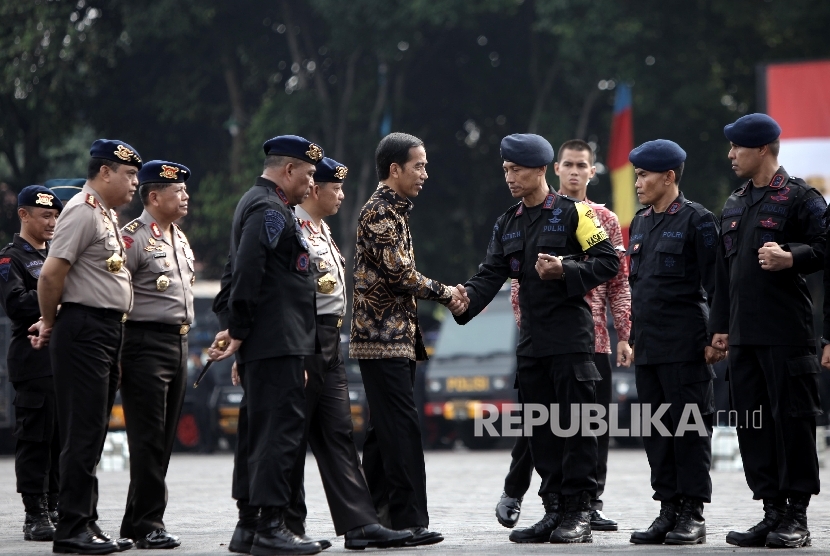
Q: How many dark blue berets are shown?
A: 8